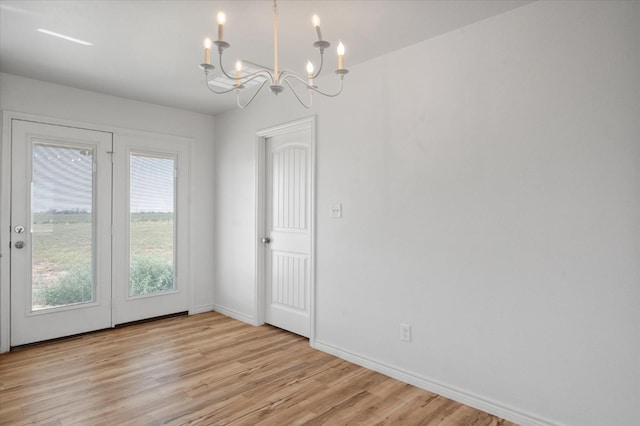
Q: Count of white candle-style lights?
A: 6